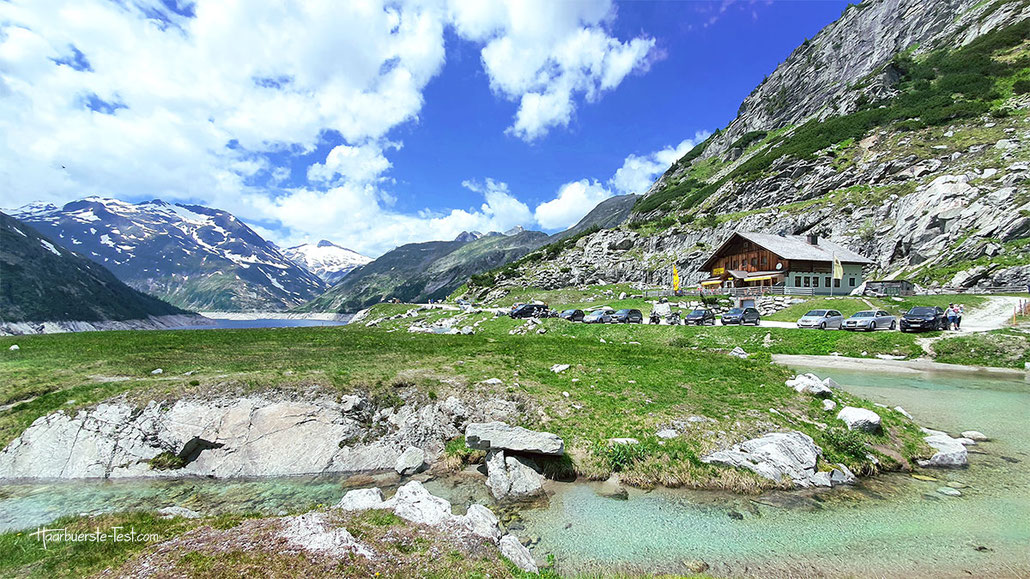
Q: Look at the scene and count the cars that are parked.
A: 9